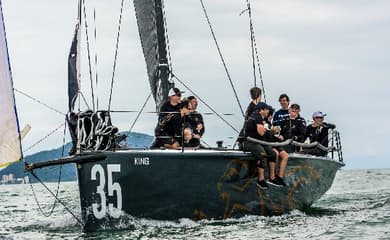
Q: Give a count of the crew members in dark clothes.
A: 9